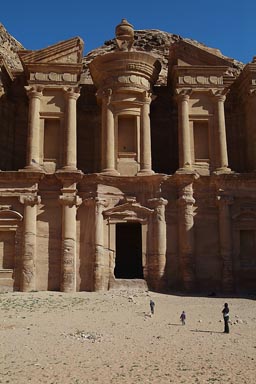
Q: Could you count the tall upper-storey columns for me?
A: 6